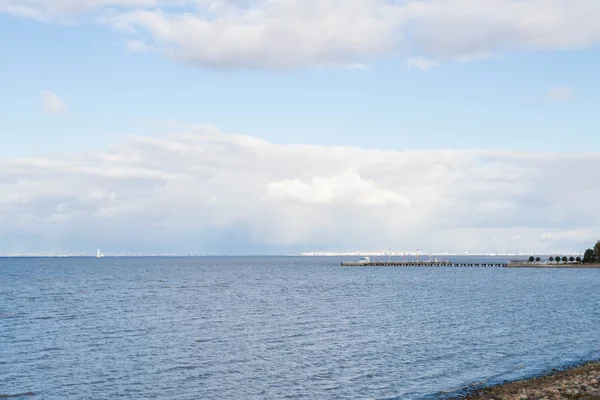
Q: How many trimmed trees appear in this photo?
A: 7